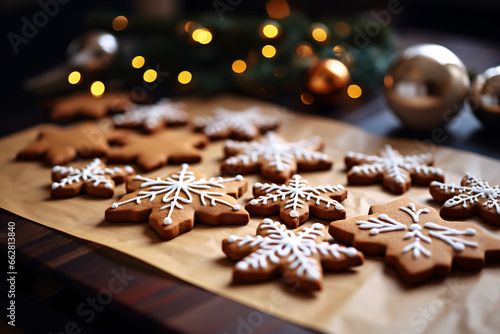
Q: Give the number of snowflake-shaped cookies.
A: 13